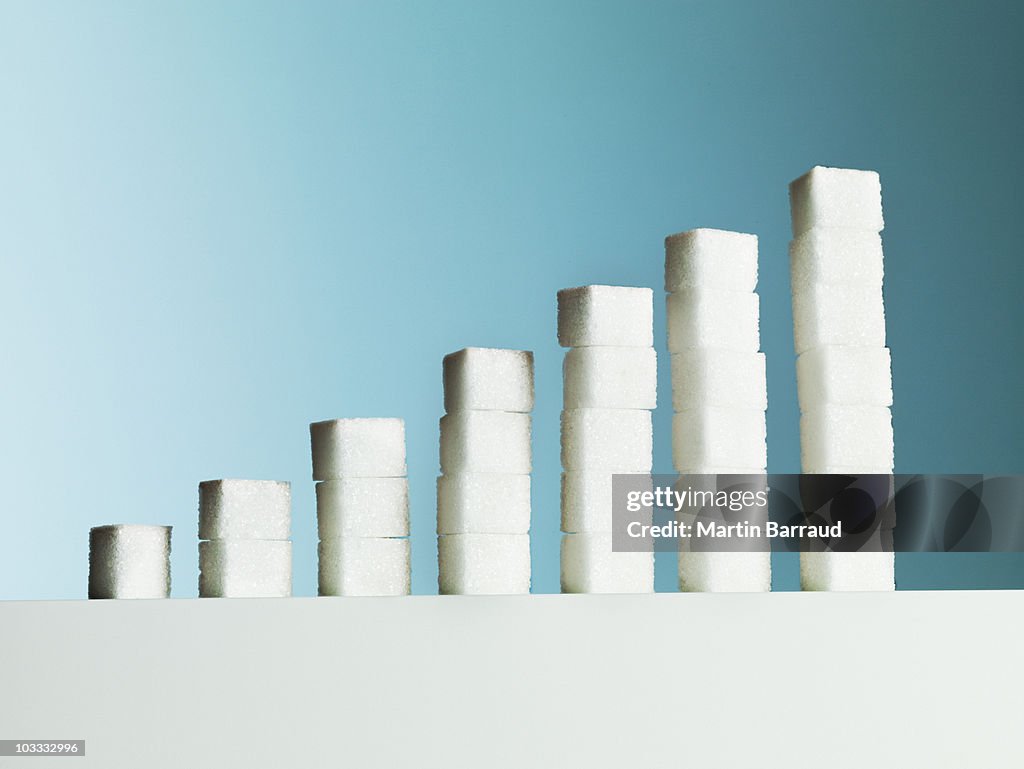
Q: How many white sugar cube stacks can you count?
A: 7